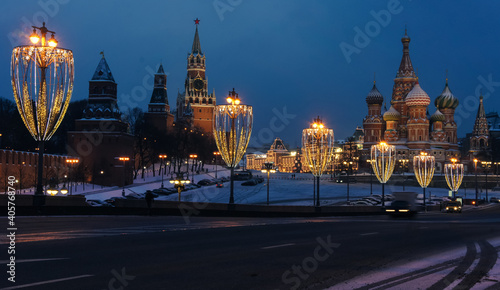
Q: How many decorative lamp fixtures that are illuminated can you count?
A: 6